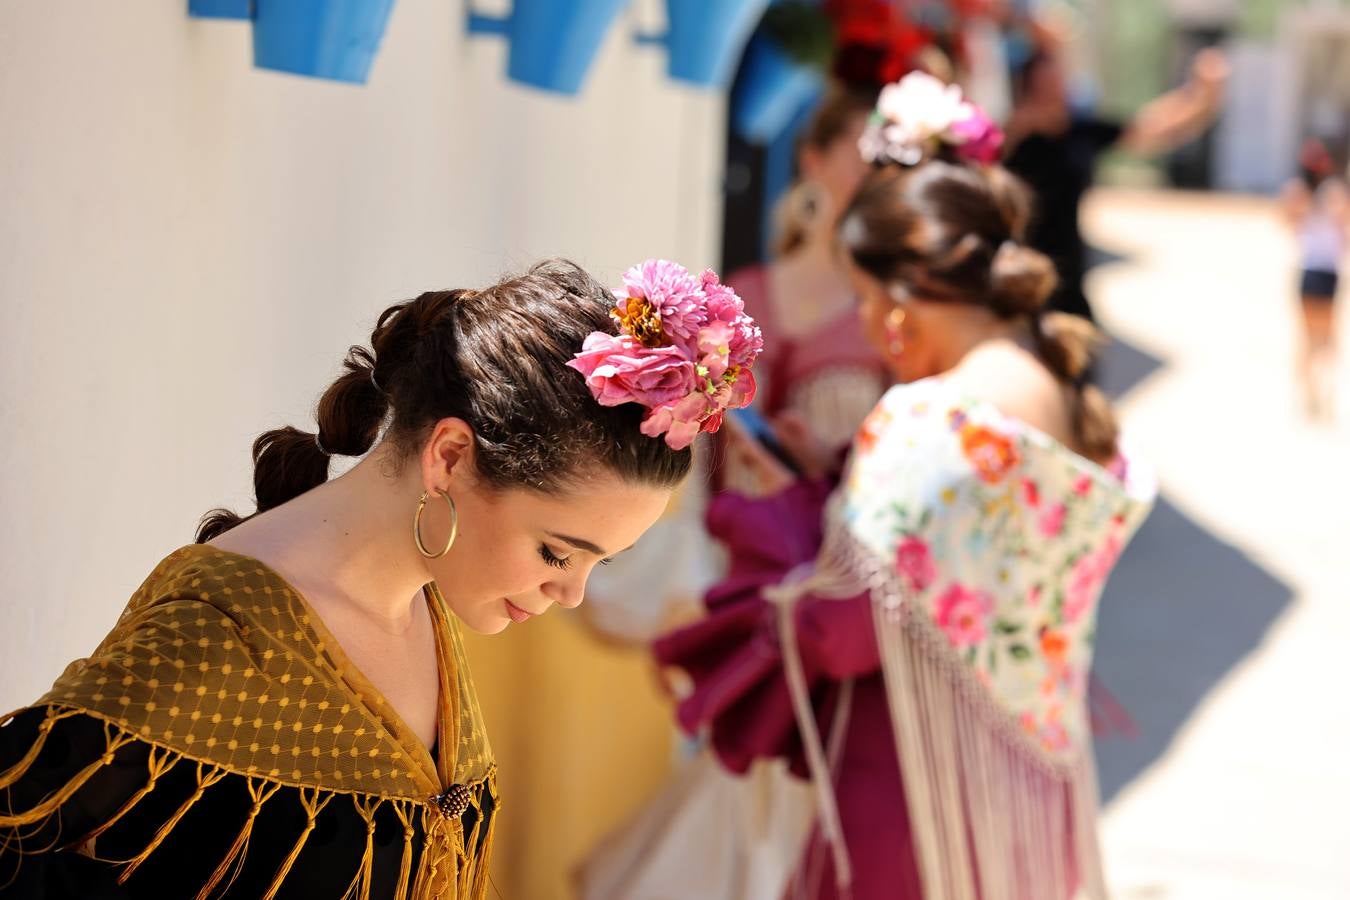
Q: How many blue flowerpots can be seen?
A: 4